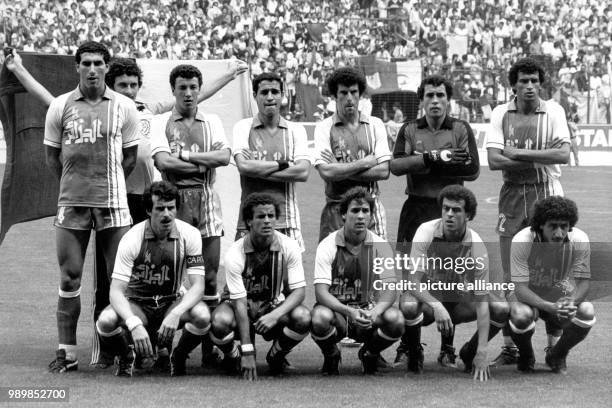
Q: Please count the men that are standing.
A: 7